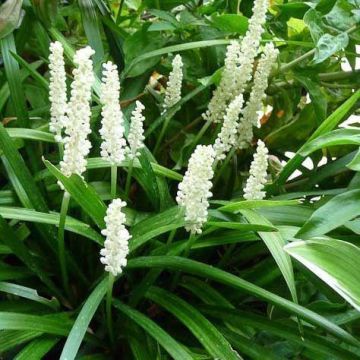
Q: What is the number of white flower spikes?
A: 12